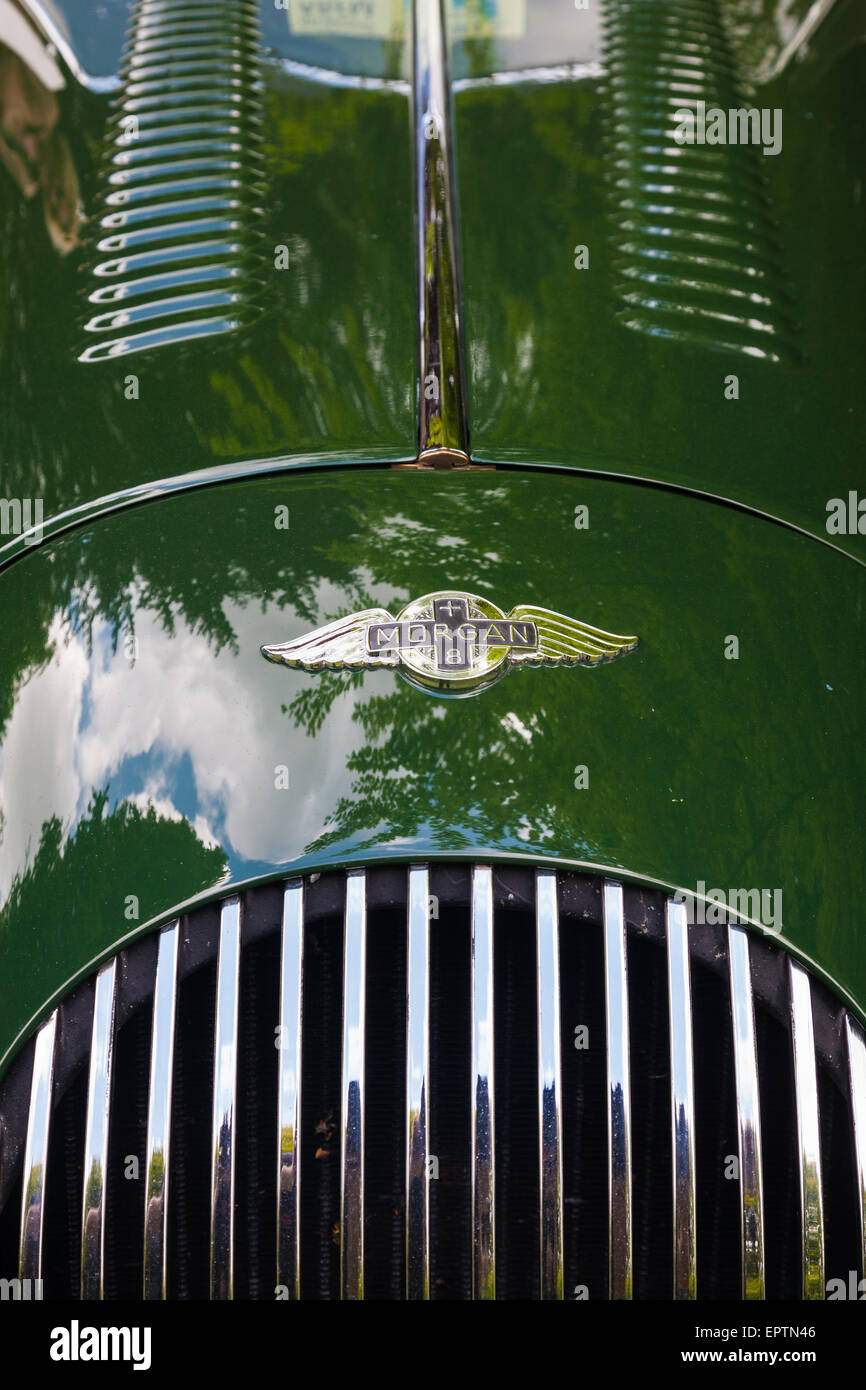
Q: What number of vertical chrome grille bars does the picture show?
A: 14